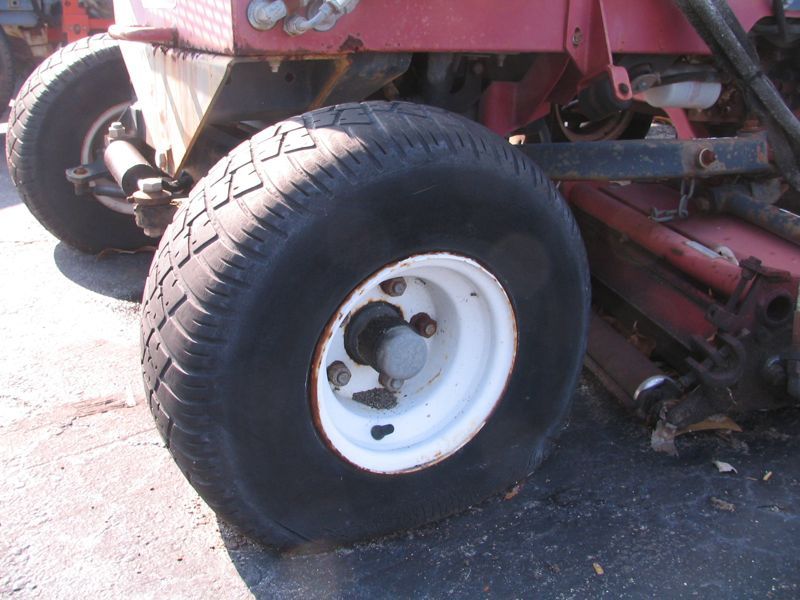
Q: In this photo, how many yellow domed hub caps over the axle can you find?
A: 0